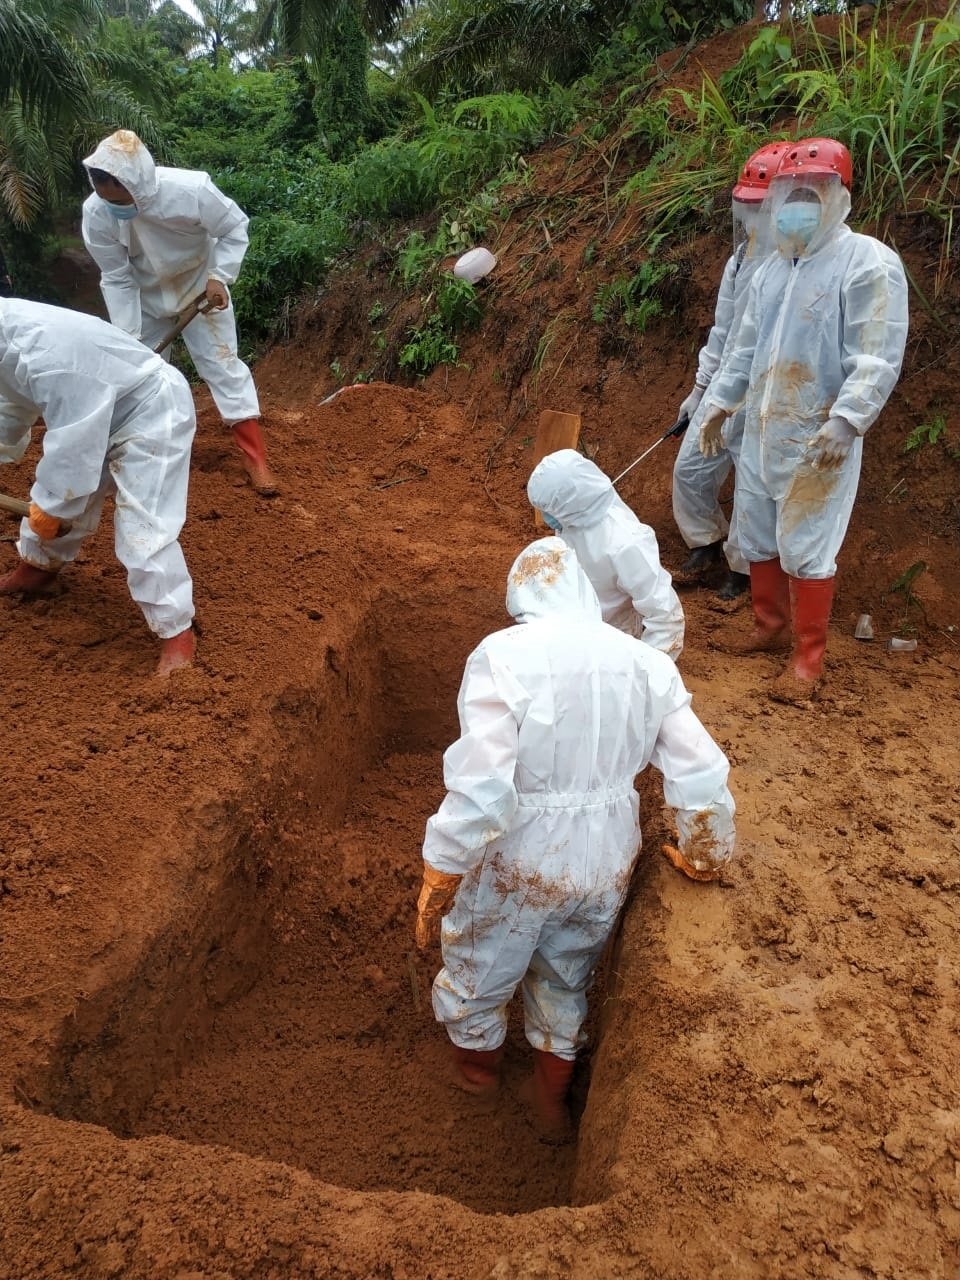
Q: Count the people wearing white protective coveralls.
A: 6